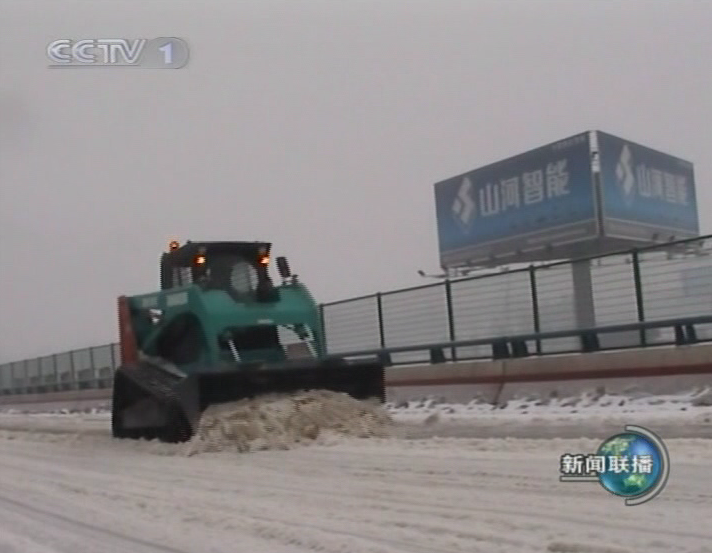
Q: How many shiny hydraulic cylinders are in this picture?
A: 2